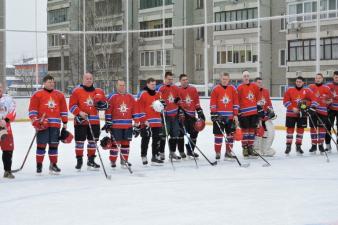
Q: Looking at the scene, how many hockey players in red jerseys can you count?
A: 12